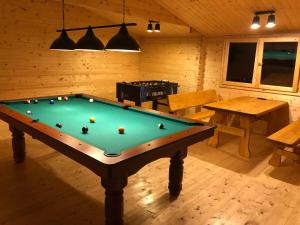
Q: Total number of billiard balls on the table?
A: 12